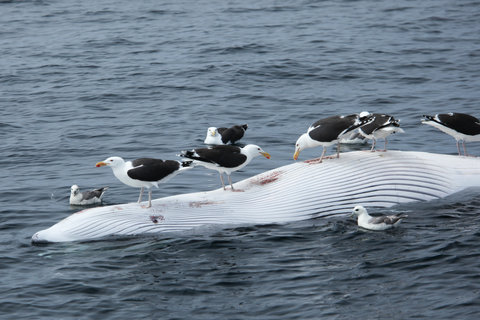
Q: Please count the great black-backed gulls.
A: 6